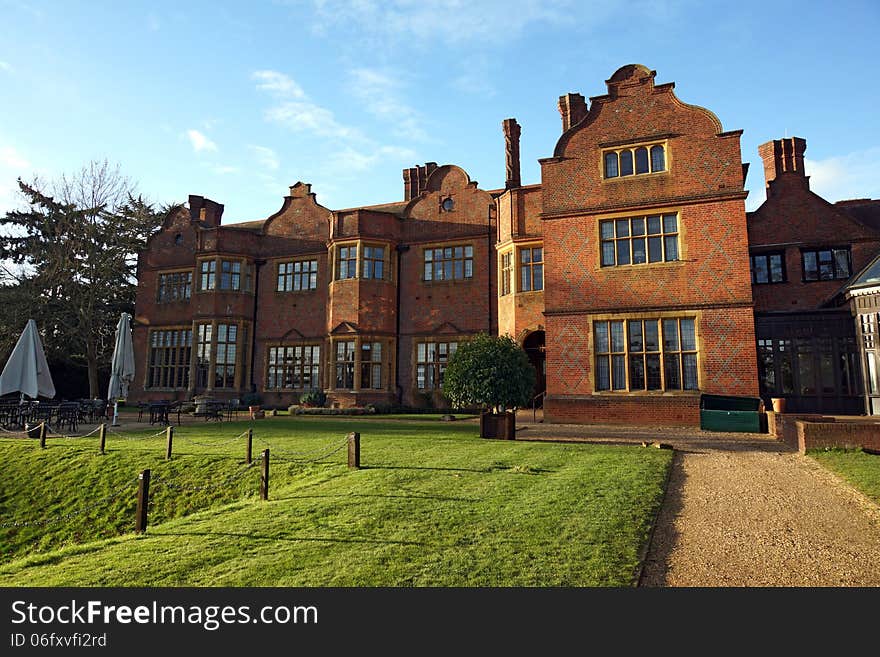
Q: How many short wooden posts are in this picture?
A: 7